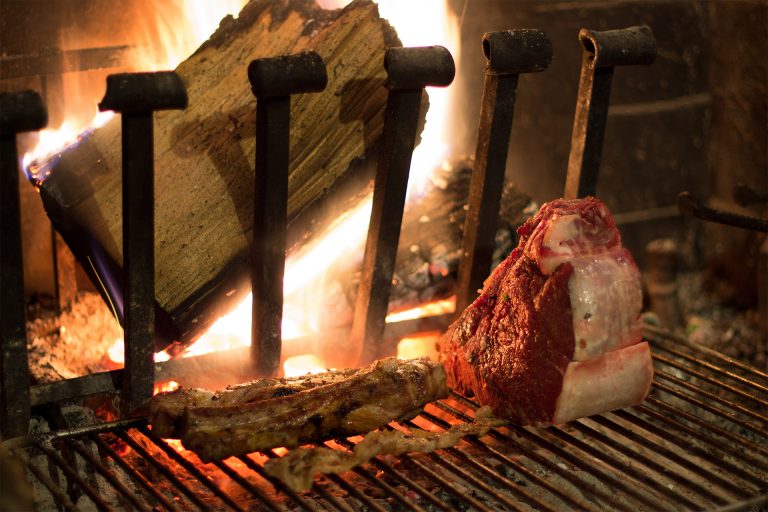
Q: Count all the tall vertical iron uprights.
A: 6